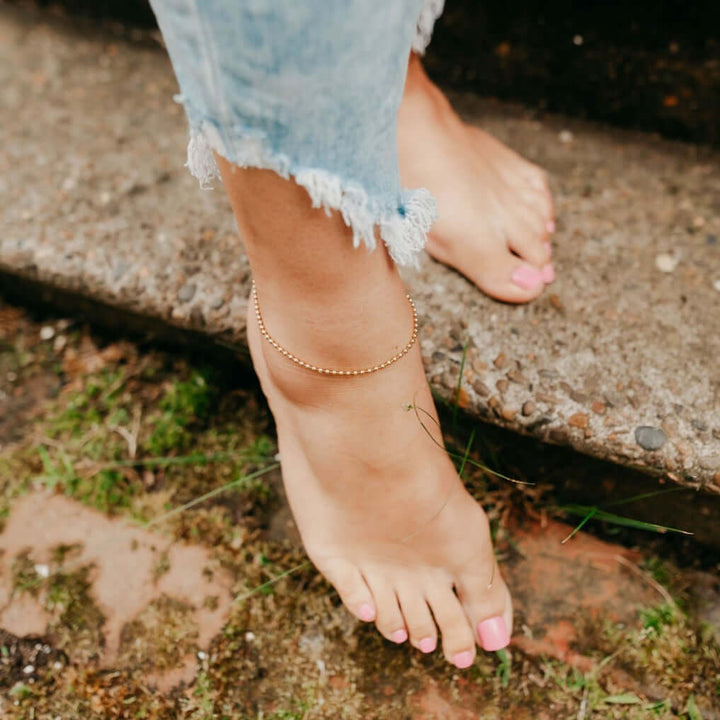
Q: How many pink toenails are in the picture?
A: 9